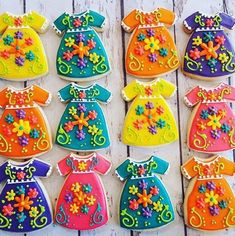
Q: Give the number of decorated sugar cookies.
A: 12